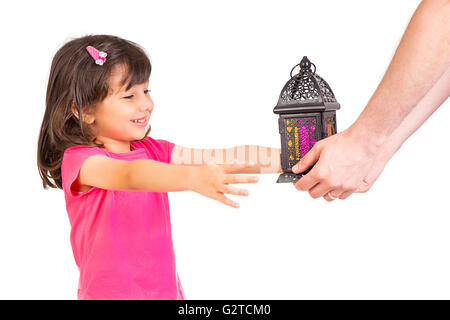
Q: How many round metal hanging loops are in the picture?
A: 1